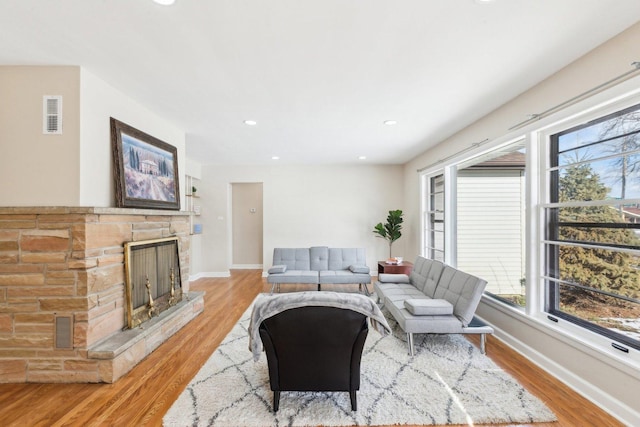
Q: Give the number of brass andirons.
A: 2